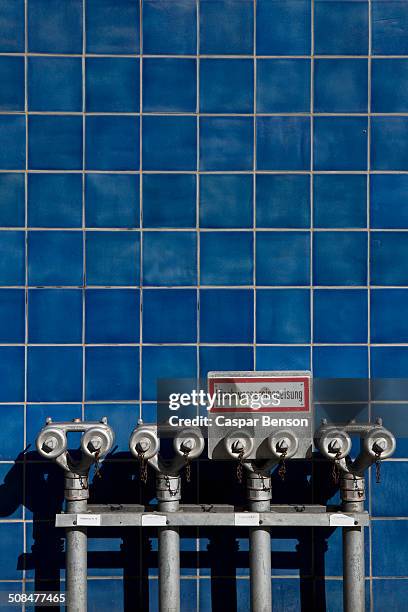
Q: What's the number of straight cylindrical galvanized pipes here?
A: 4